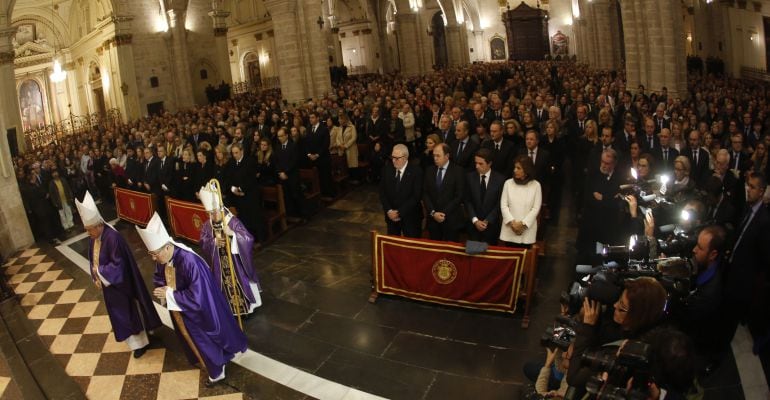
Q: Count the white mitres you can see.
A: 3